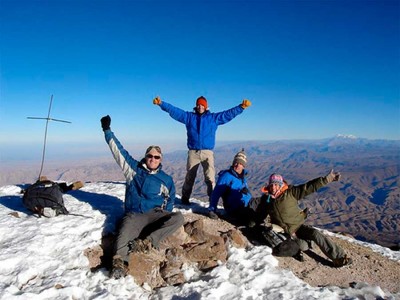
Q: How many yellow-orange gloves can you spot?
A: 2